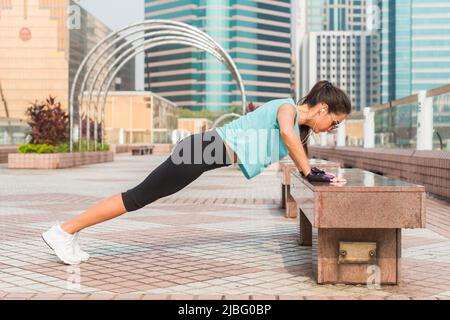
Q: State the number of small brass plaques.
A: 1